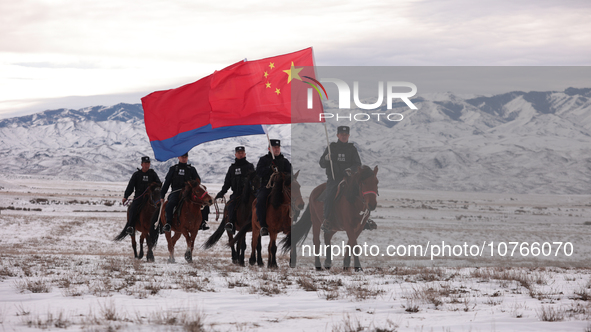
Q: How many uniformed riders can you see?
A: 5